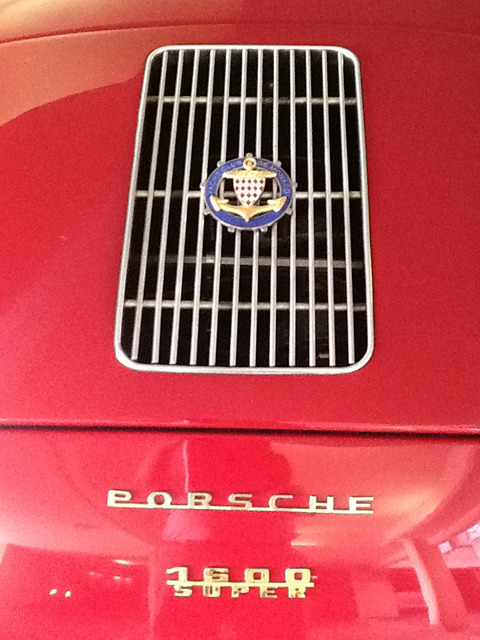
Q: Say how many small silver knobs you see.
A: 9